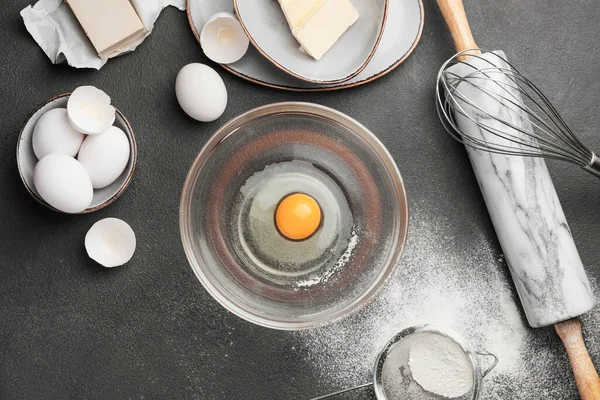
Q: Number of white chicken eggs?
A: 4